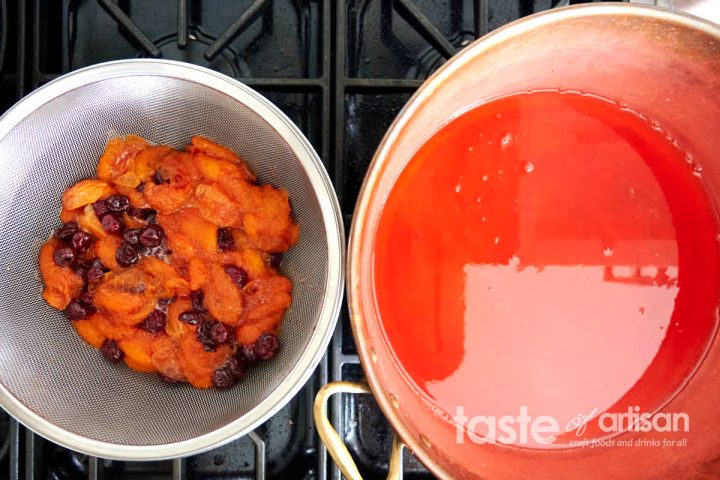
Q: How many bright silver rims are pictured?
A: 1